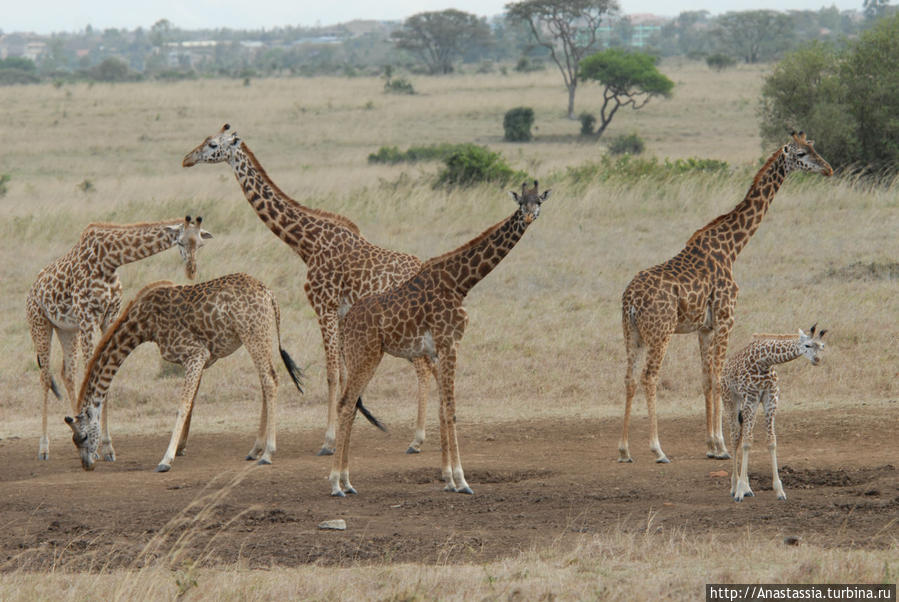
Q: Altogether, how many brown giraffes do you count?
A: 6